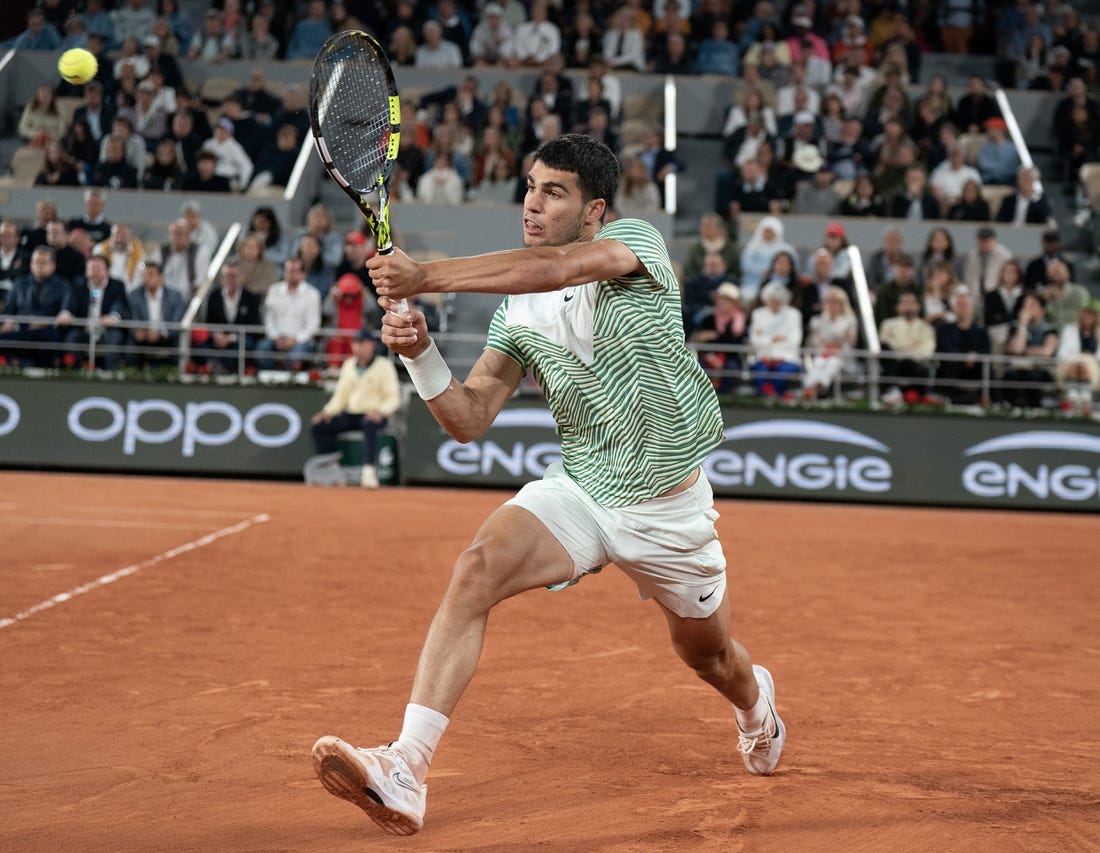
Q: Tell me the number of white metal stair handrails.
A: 6